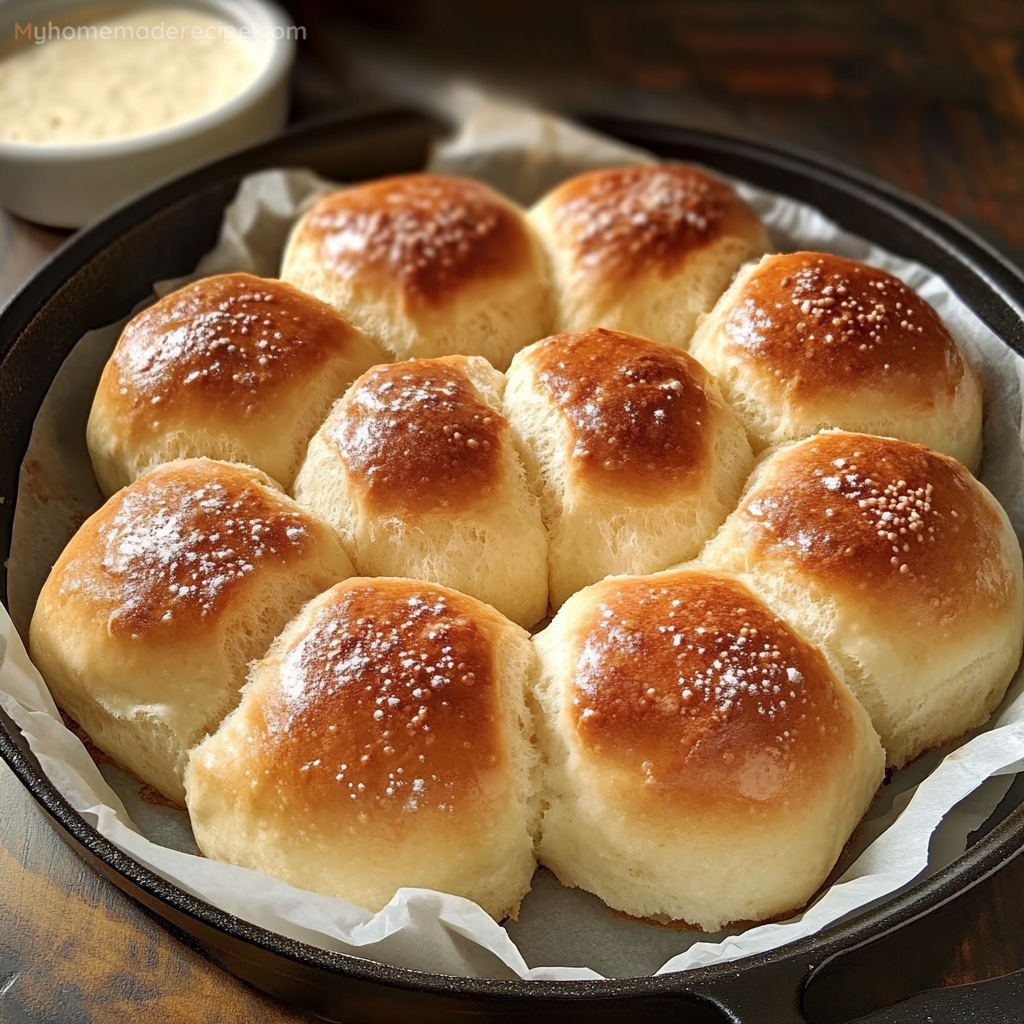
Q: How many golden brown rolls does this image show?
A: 10